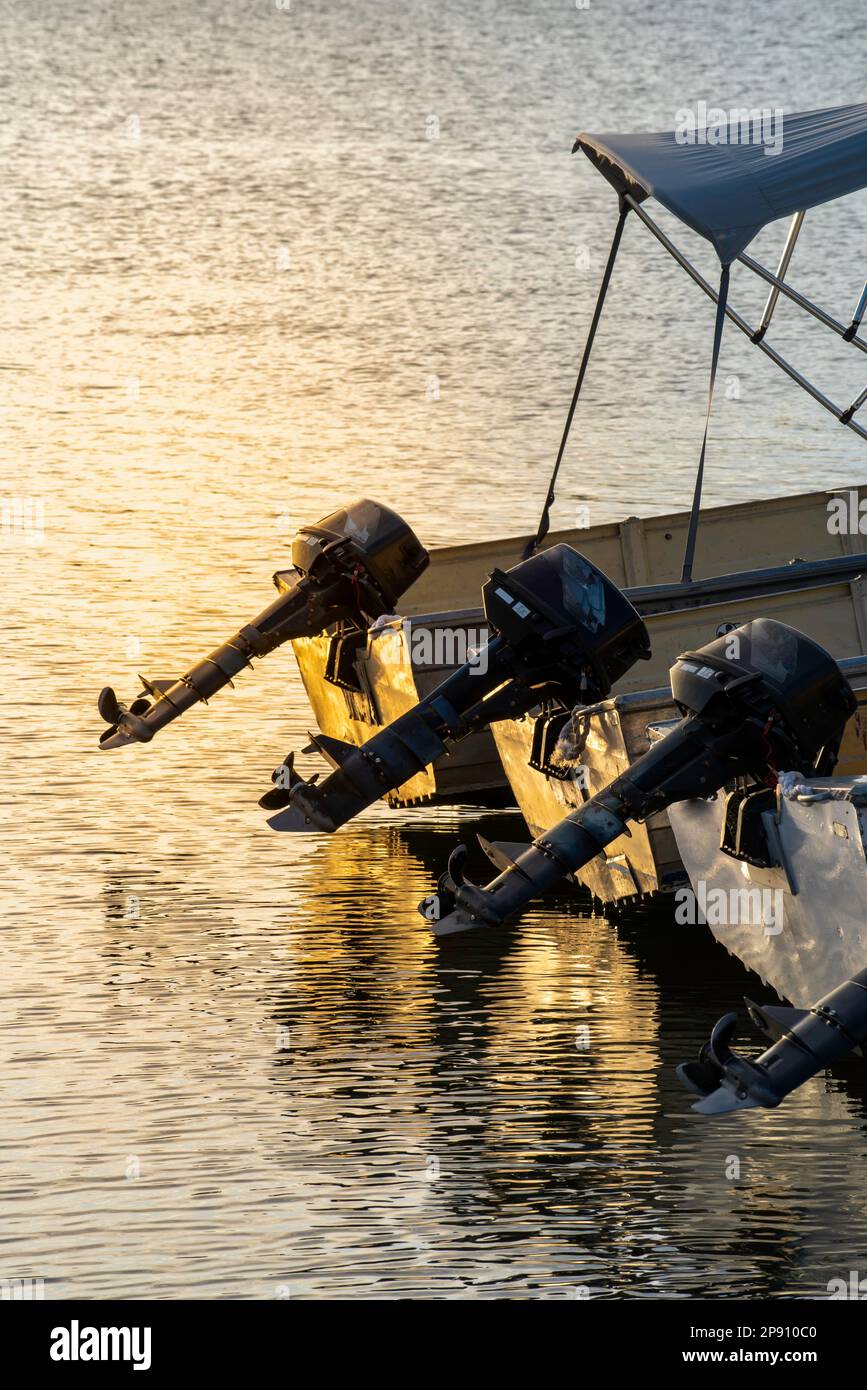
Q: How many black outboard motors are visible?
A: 4